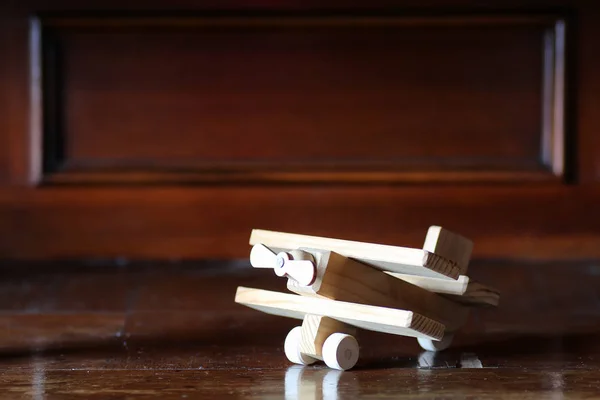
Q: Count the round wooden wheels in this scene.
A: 3